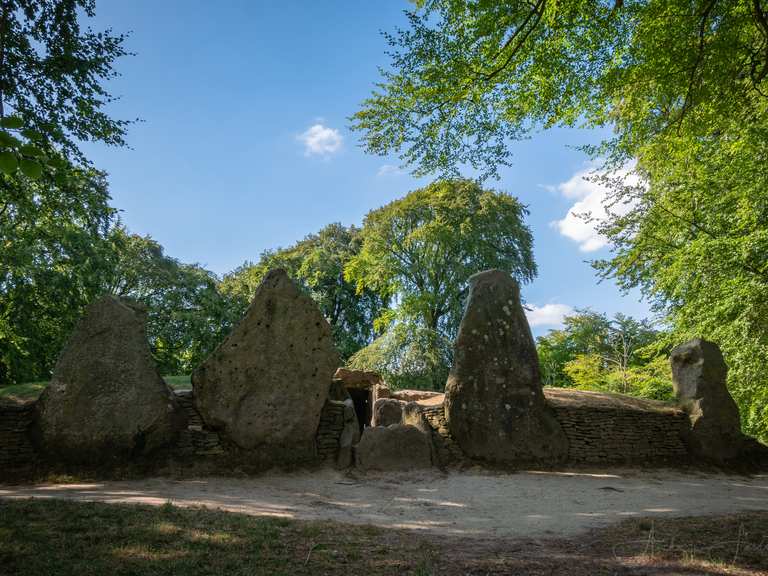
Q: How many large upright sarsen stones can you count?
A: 4